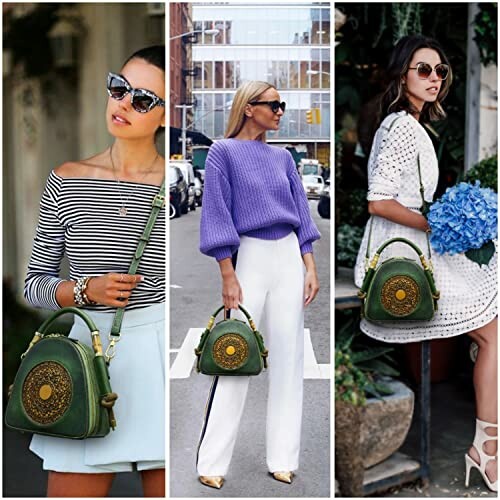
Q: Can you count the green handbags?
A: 3